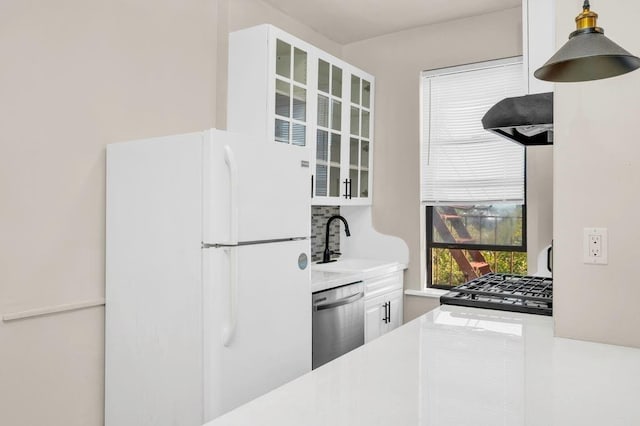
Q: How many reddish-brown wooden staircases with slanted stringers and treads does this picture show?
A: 1